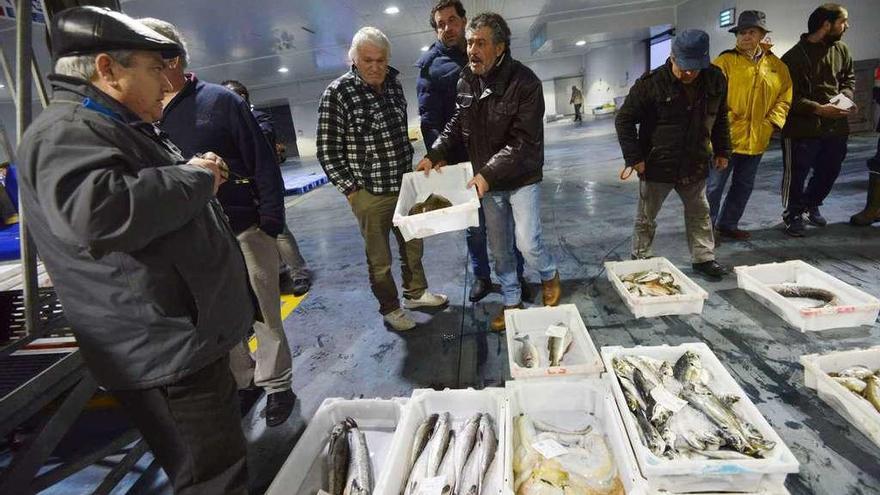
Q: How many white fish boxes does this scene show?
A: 9